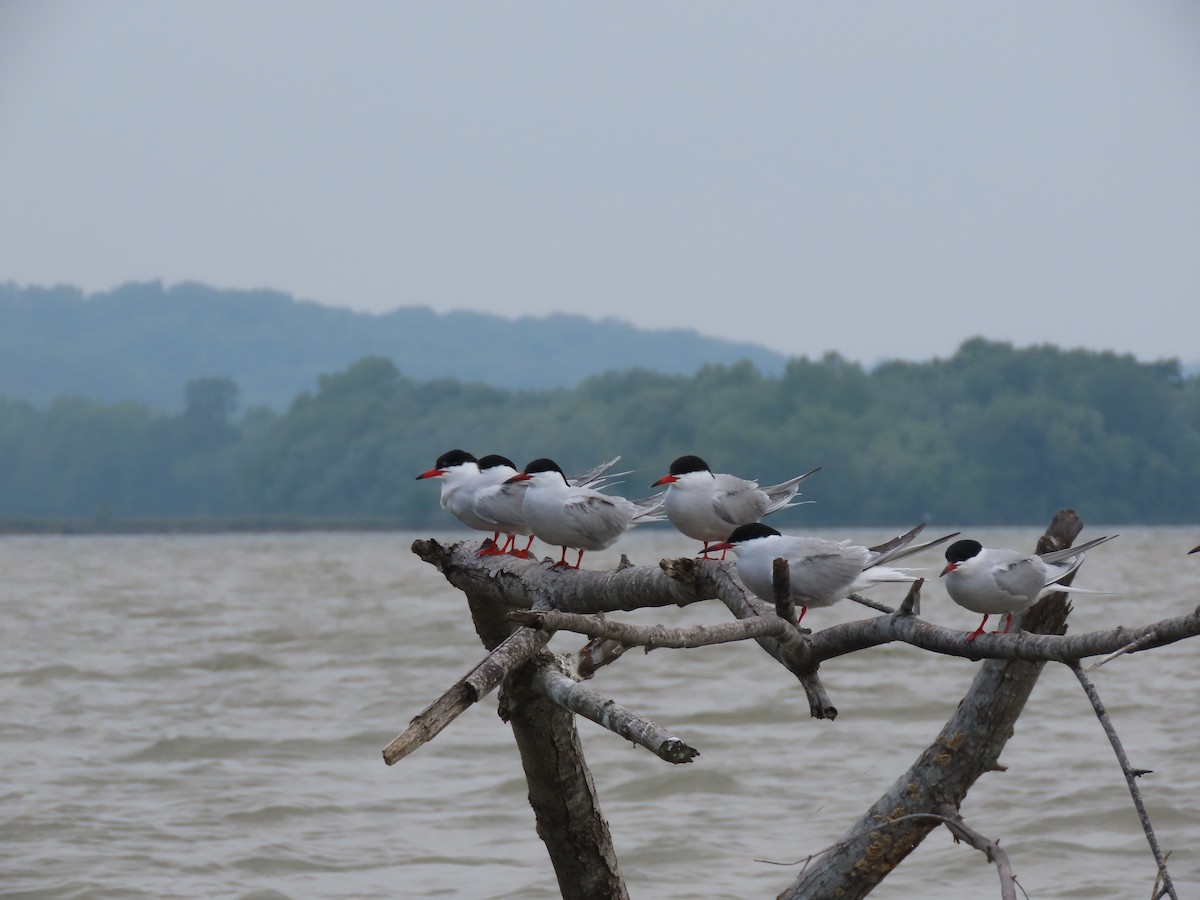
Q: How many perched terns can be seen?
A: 6